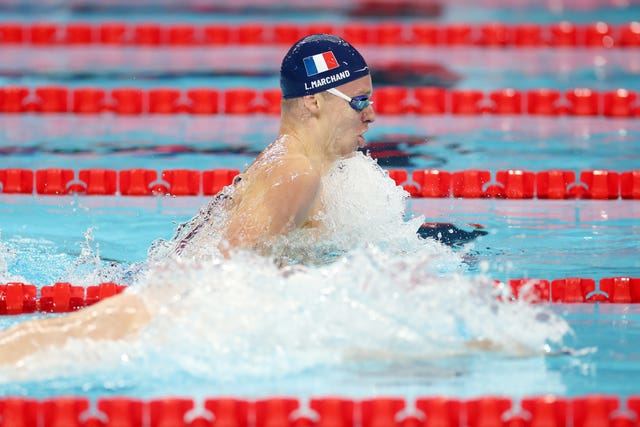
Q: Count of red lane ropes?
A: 5